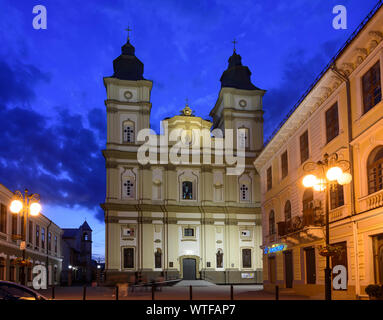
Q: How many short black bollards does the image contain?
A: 7